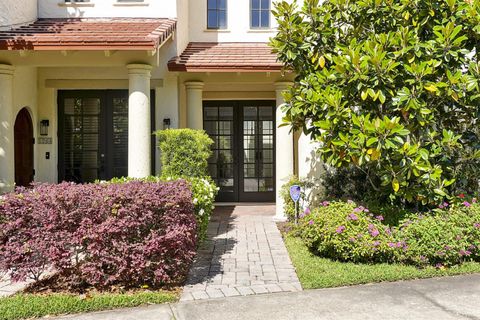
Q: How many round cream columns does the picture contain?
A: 4